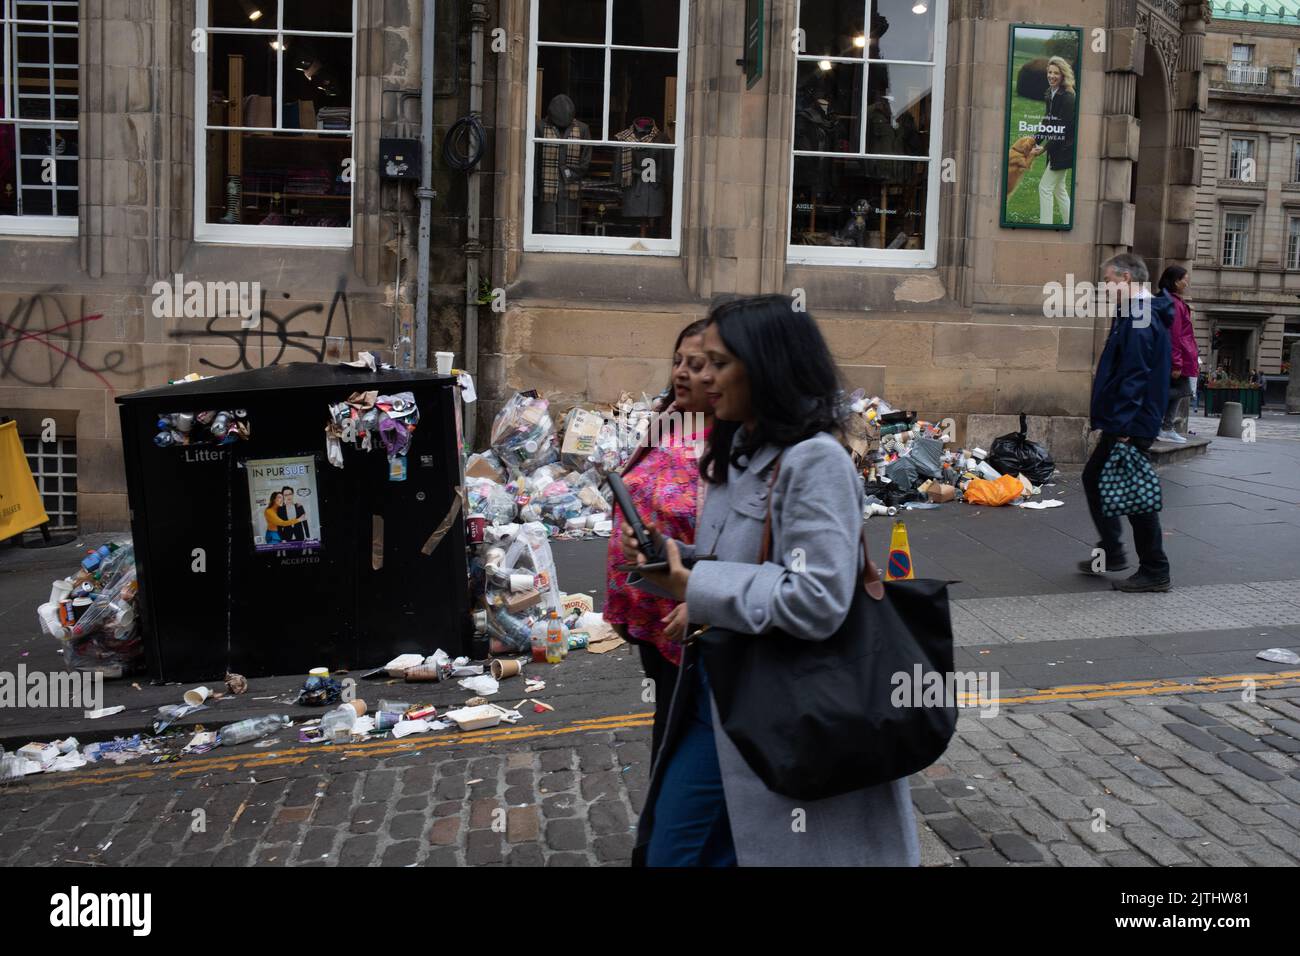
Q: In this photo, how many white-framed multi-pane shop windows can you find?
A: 4